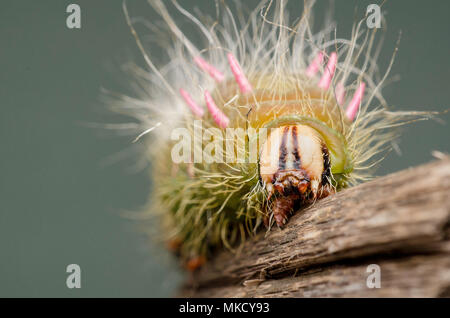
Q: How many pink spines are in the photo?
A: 8